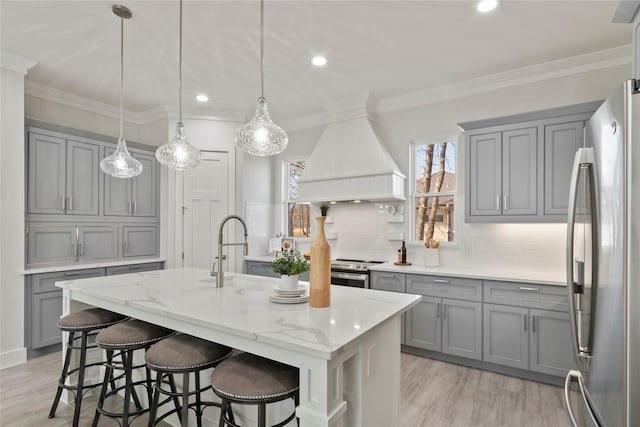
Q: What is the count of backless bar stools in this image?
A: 4